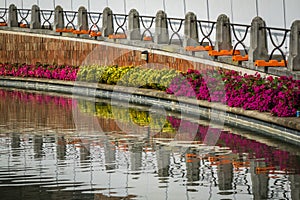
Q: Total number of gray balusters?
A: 11